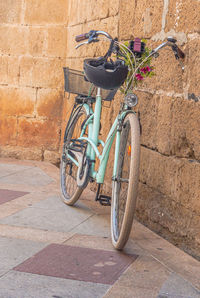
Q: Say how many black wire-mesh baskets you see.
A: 1